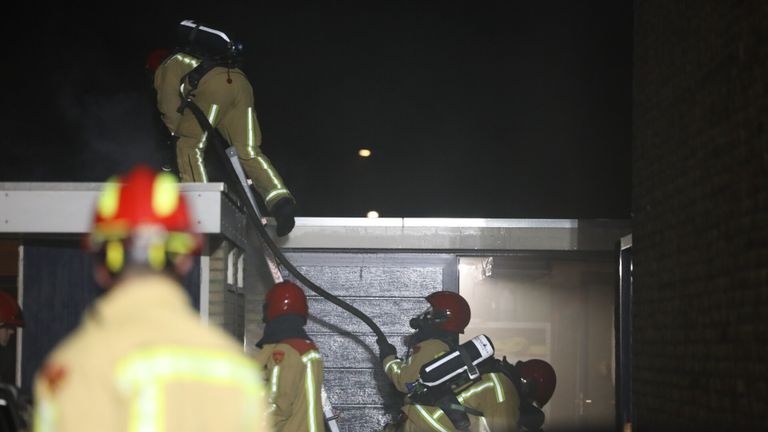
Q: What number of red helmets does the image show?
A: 6